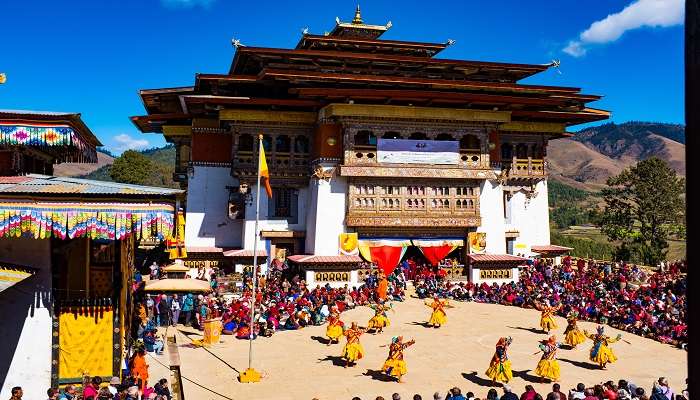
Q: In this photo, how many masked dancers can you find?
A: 10